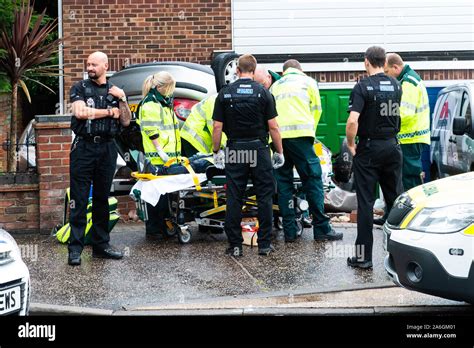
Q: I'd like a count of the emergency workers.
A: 8